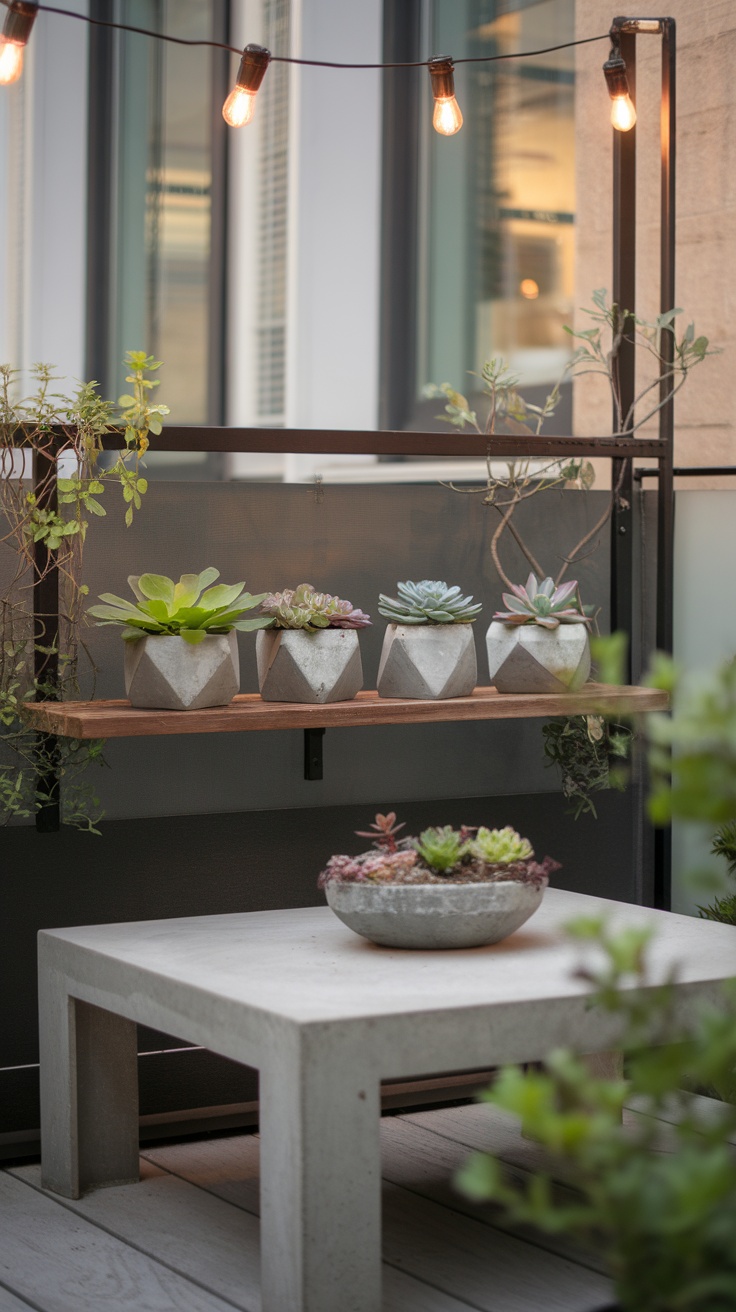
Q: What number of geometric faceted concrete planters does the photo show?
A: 4